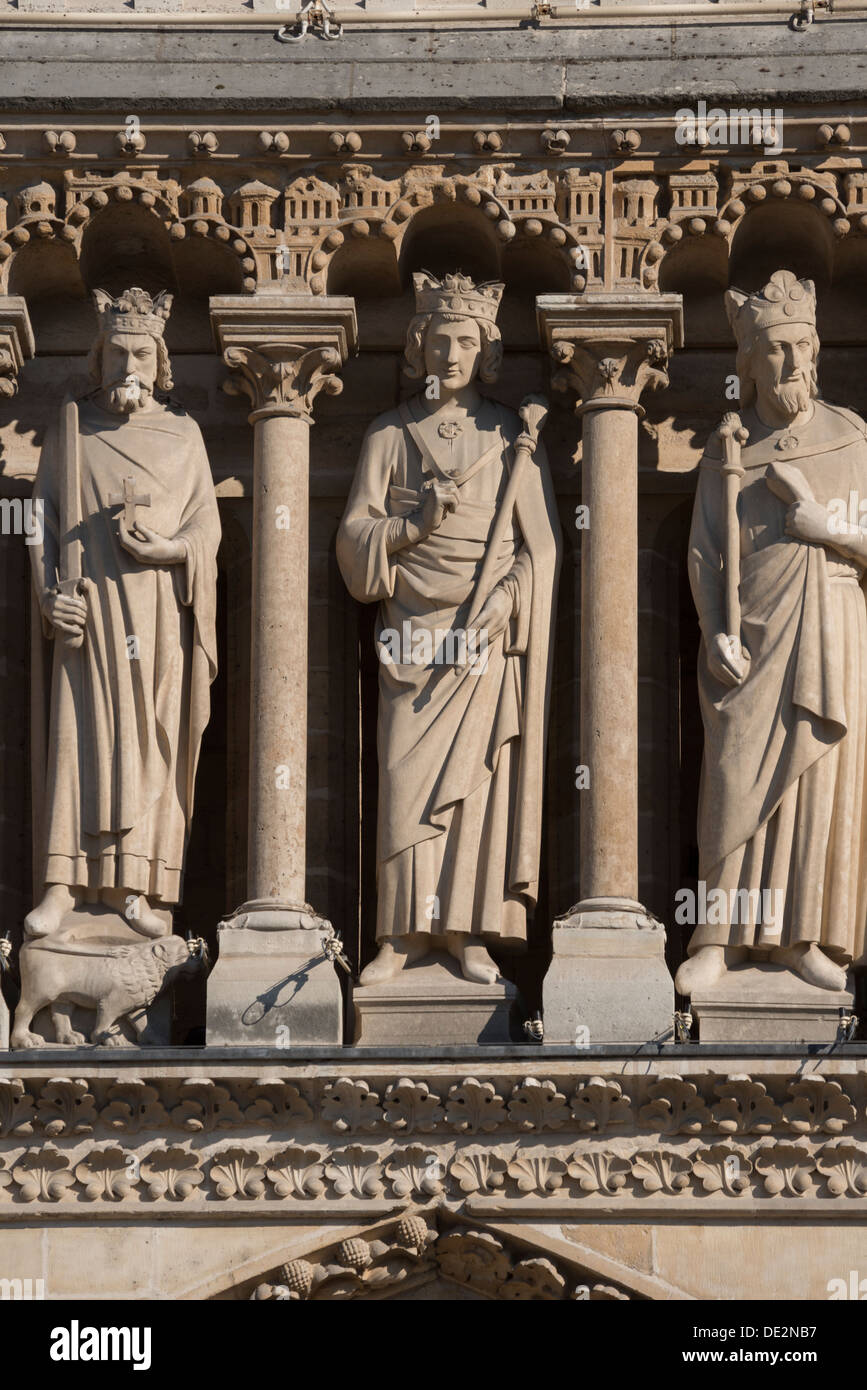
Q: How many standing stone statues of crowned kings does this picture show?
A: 3